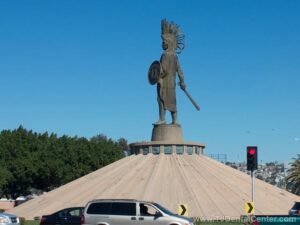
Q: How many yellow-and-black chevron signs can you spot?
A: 2